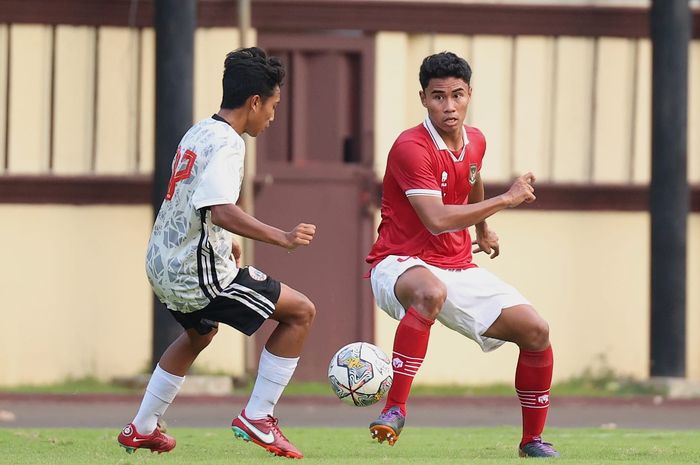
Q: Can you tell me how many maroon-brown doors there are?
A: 1